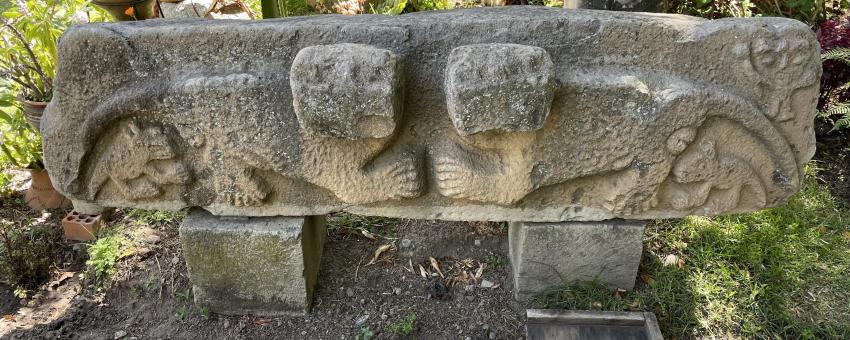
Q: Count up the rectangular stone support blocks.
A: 2